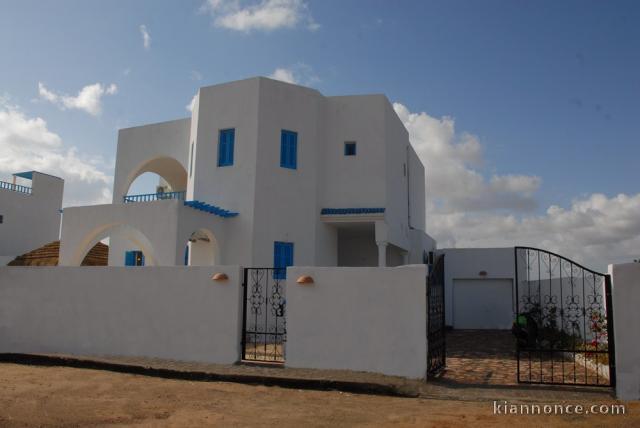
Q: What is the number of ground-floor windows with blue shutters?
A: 2